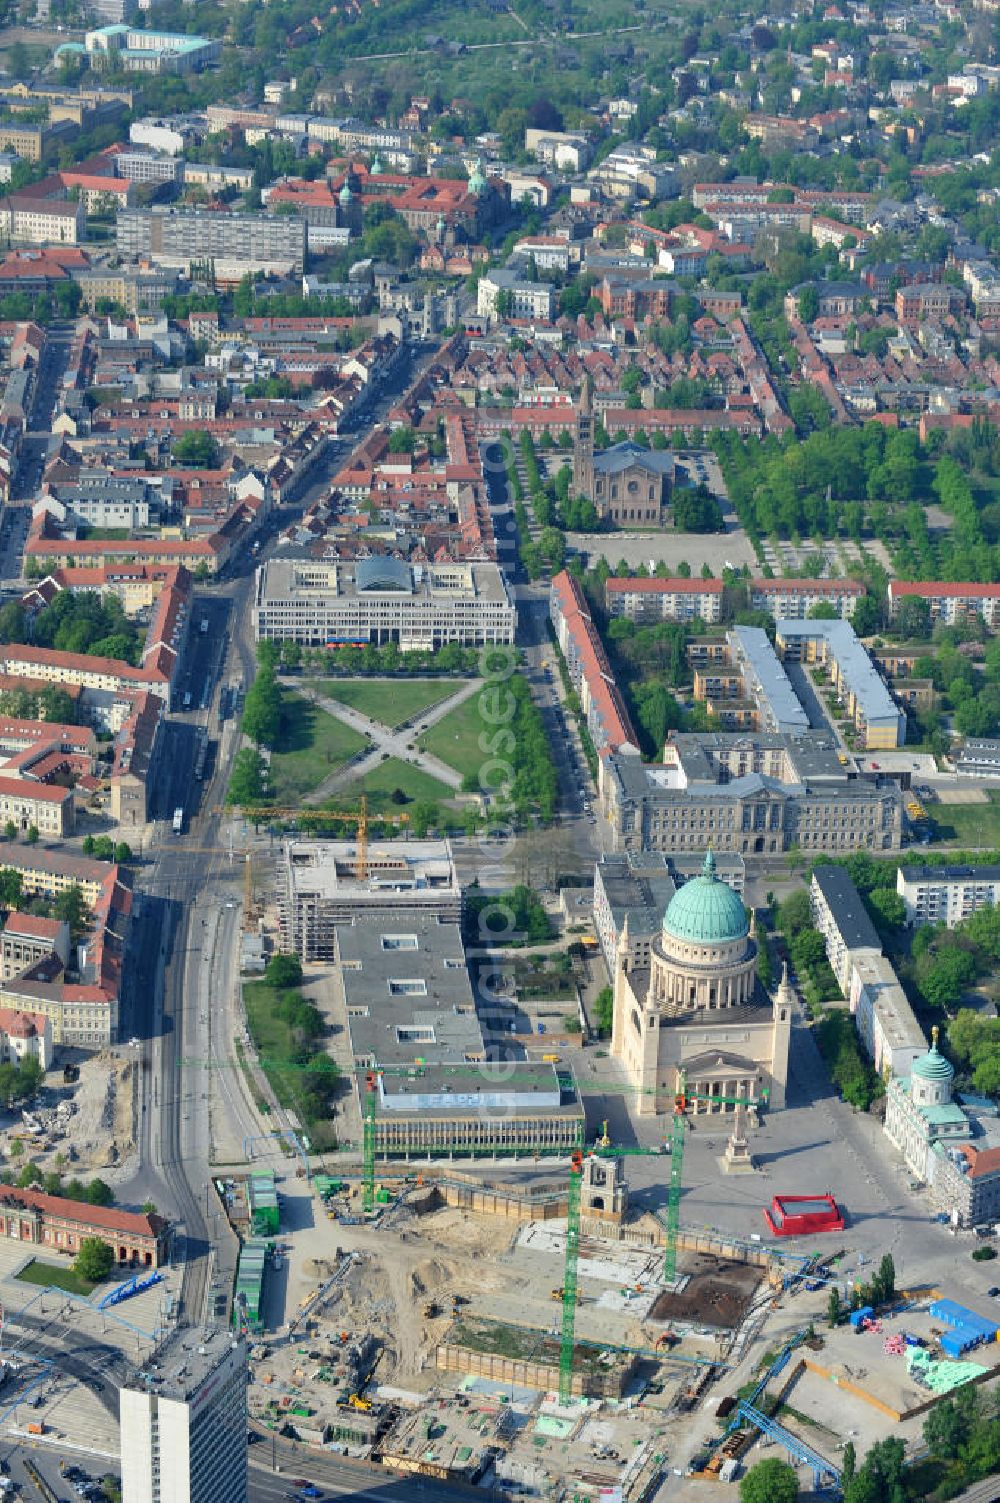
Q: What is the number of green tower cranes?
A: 3